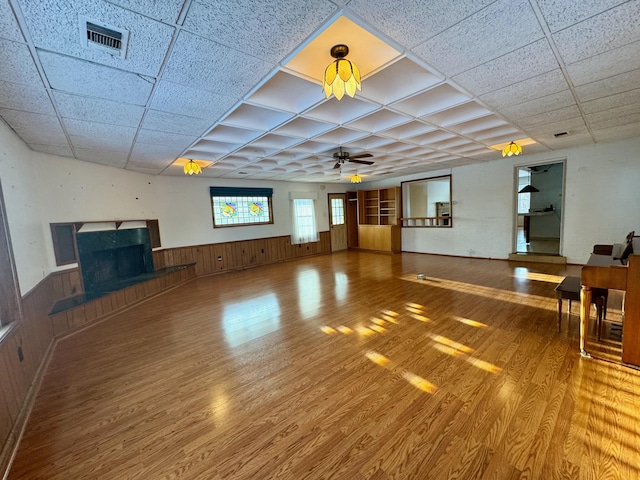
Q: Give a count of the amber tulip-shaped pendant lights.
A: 4